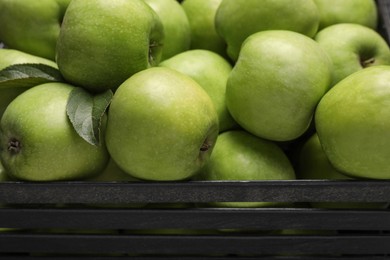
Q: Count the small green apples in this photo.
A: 15